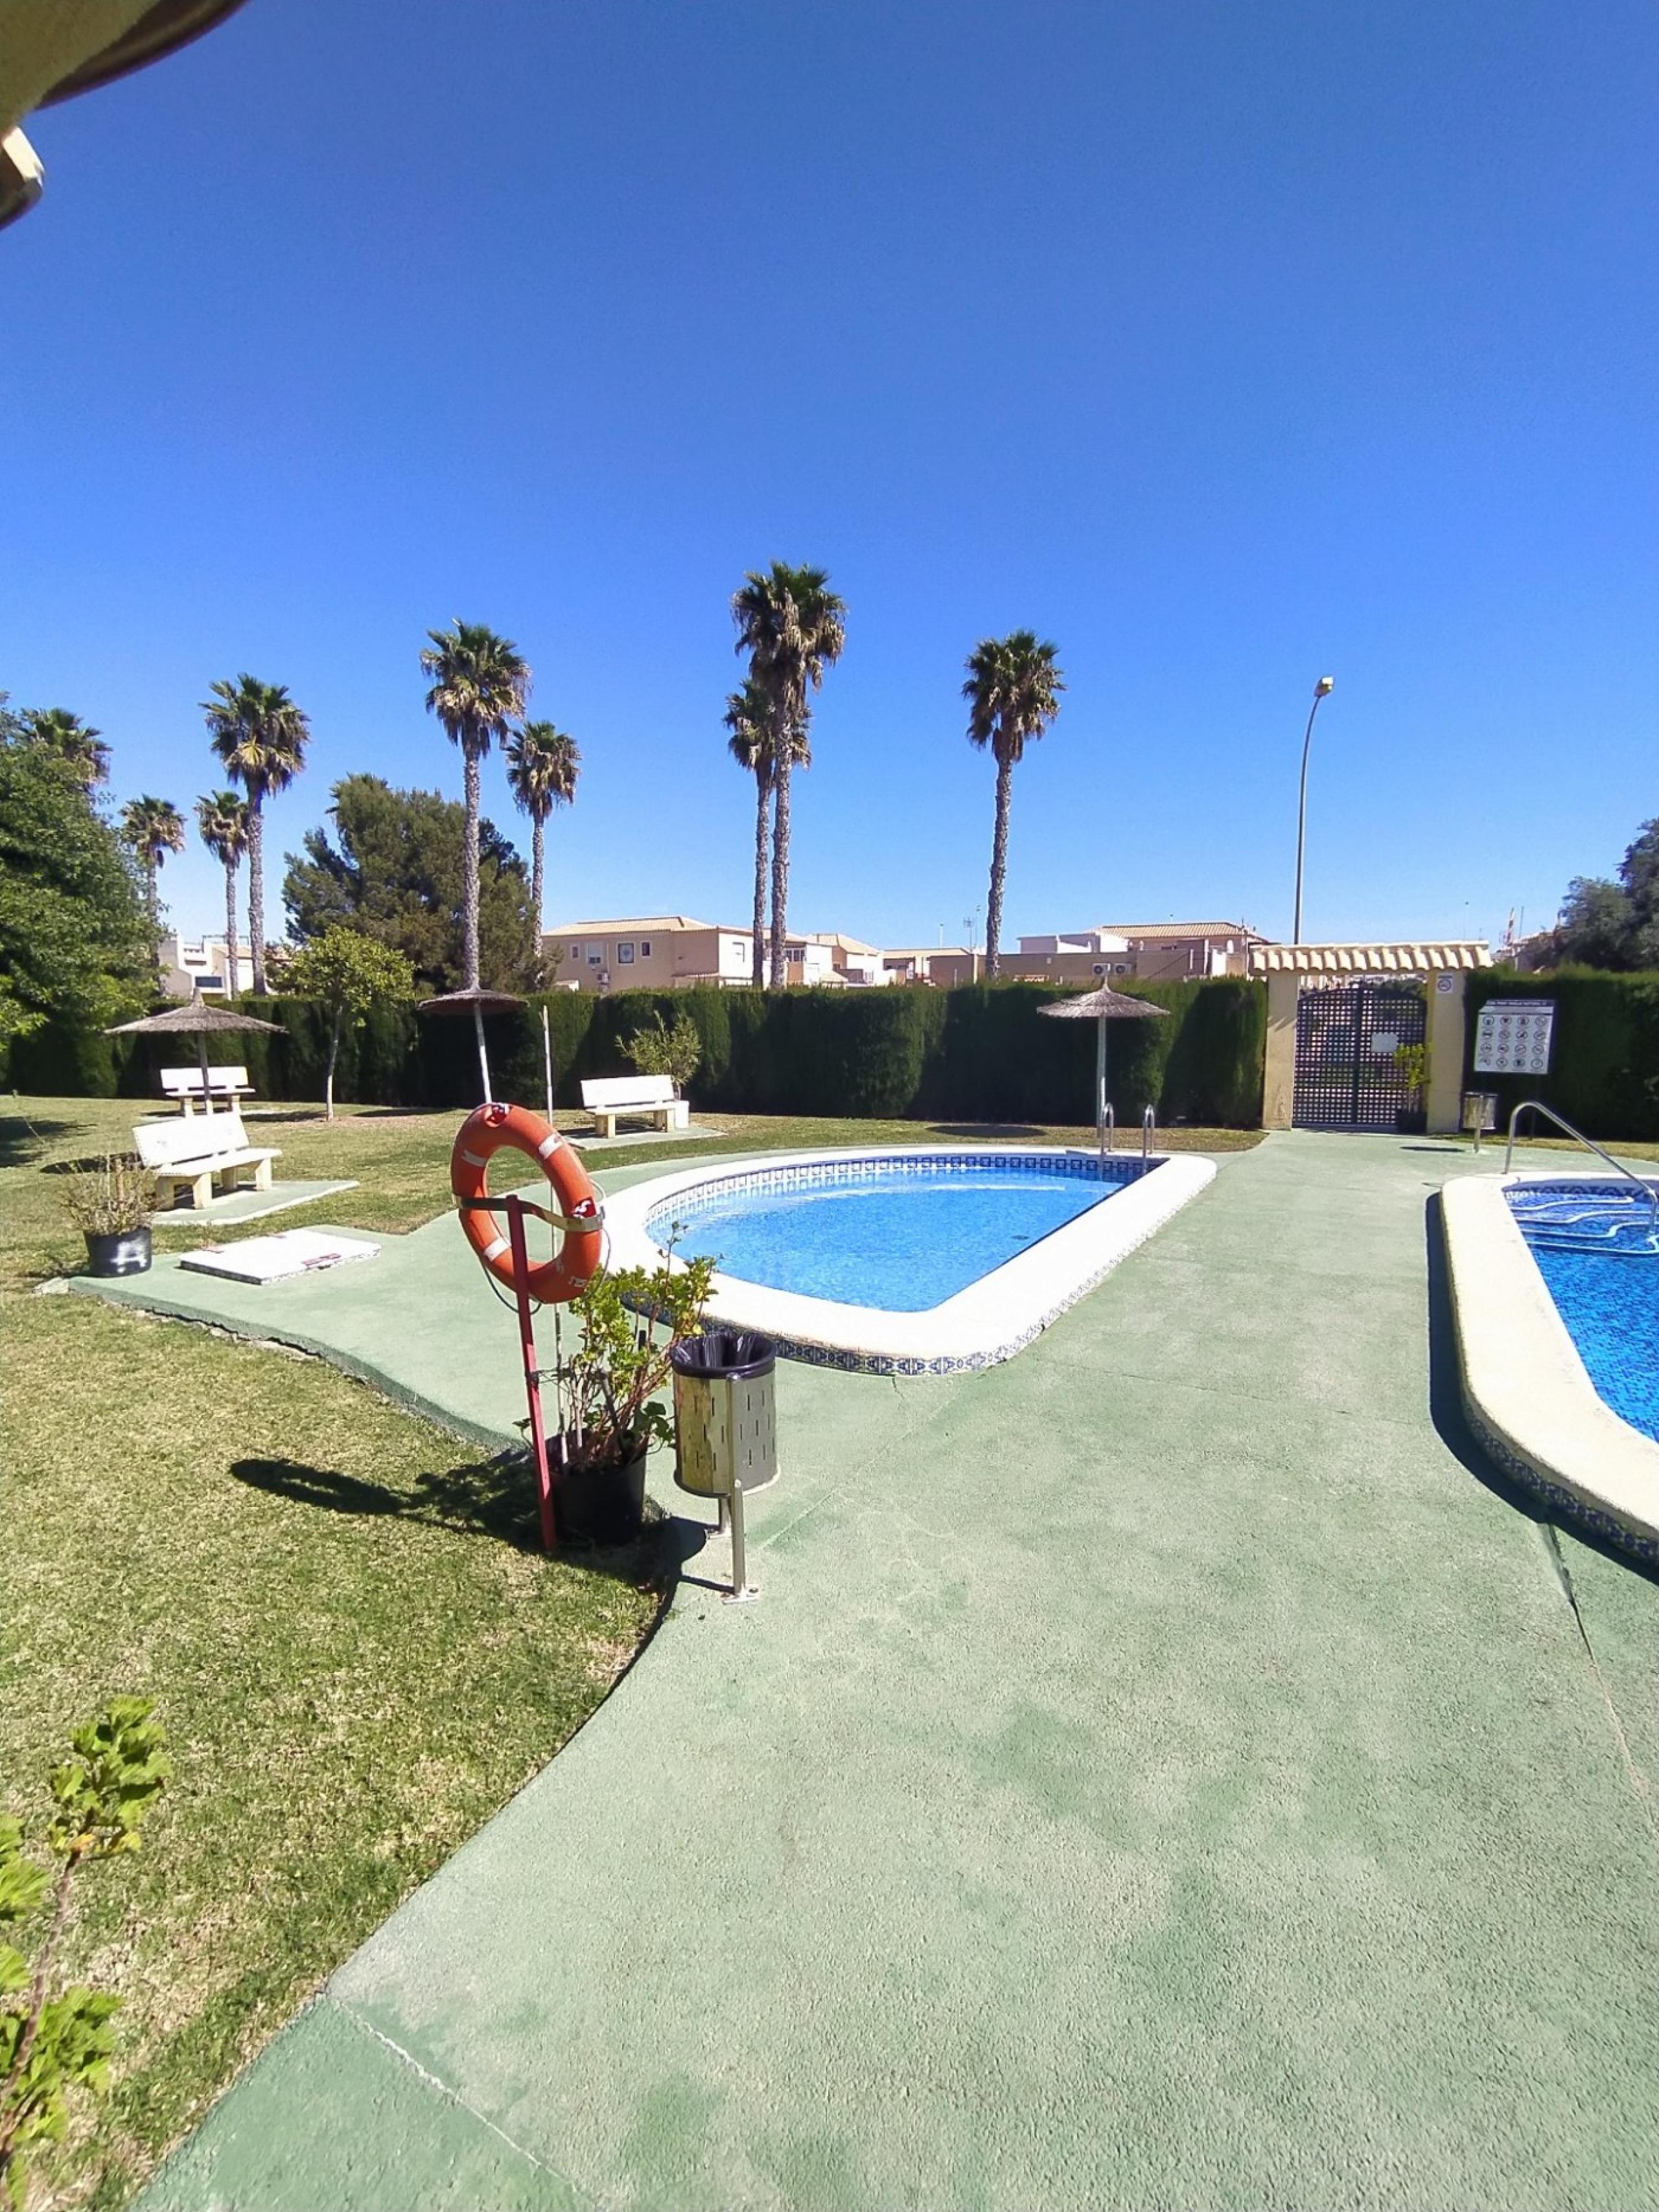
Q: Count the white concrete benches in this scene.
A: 3